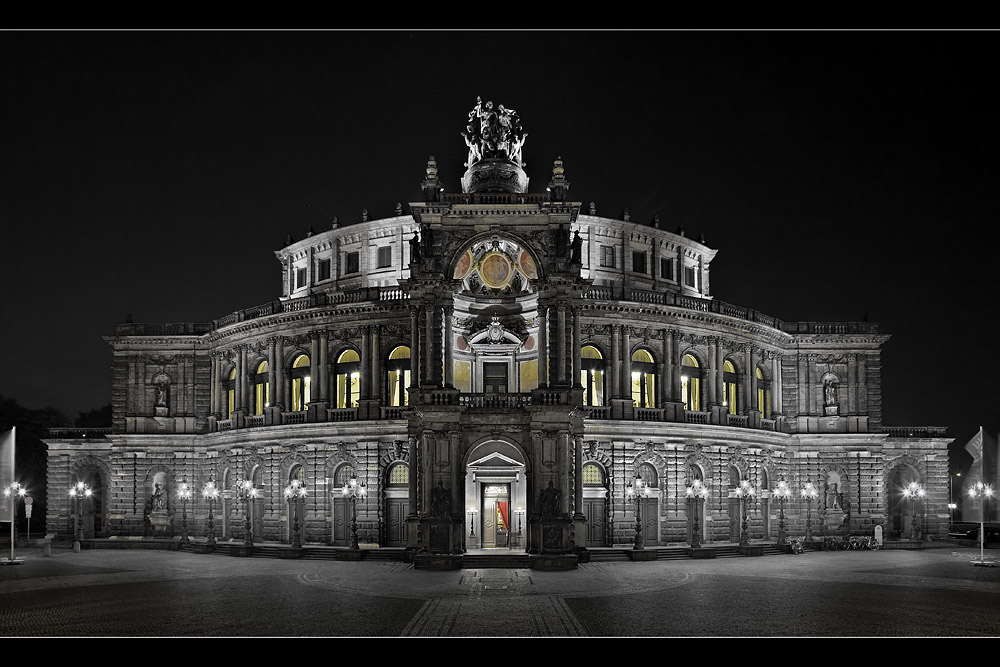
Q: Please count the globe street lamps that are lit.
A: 14